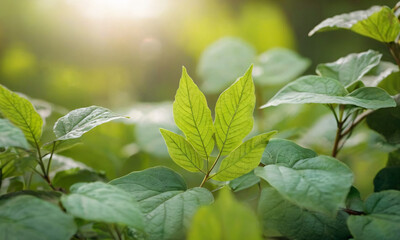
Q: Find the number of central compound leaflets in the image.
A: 4